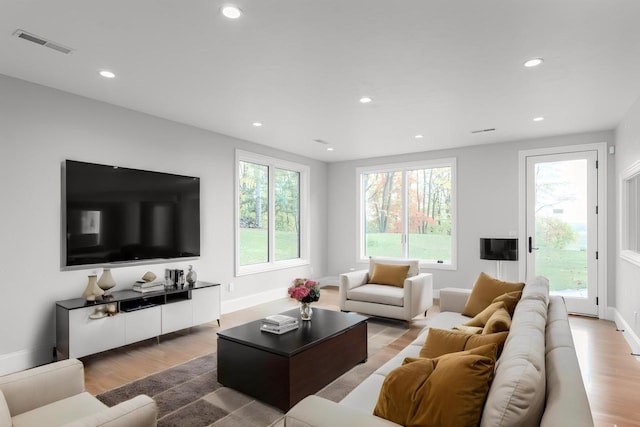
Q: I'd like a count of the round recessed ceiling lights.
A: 8